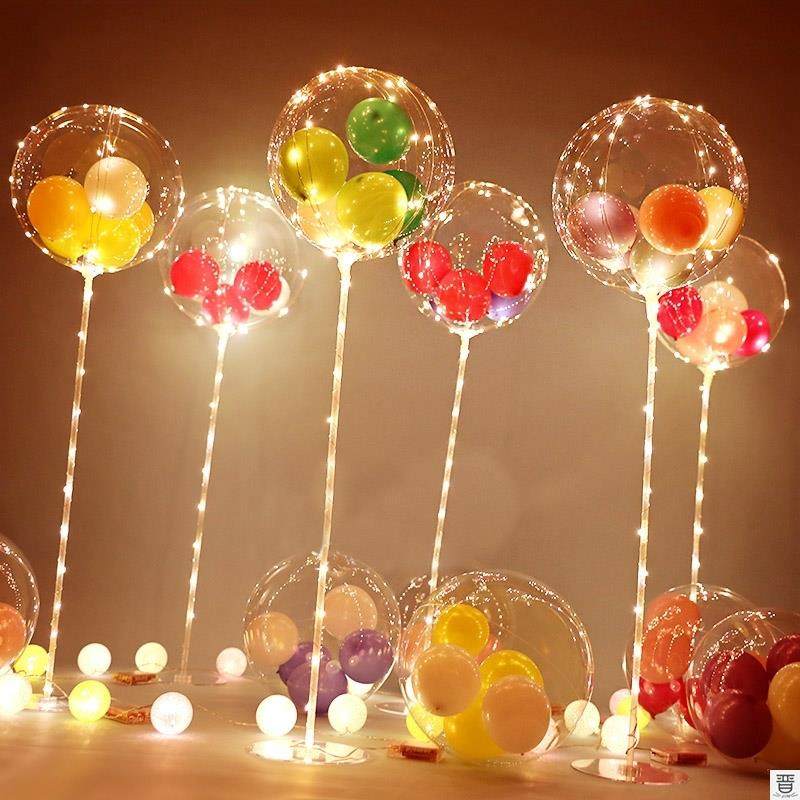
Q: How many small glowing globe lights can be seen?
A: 14